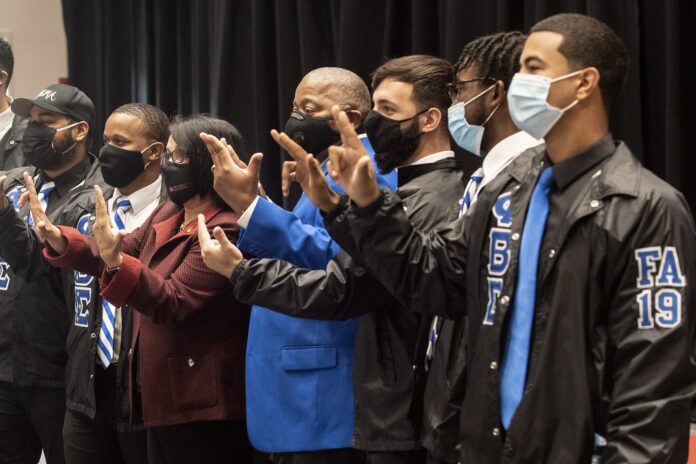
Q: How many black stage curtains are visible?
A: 1